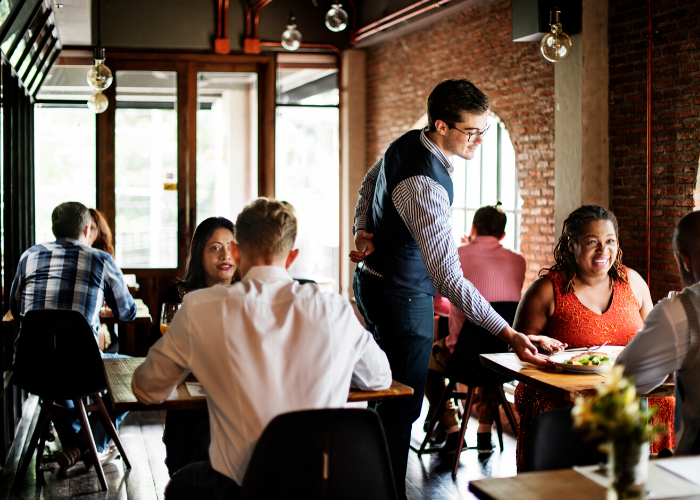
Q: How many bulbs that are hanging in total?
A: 5